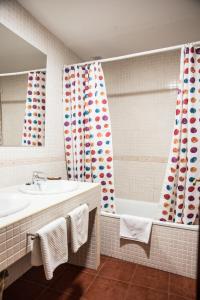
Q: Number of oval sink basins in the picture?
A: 2